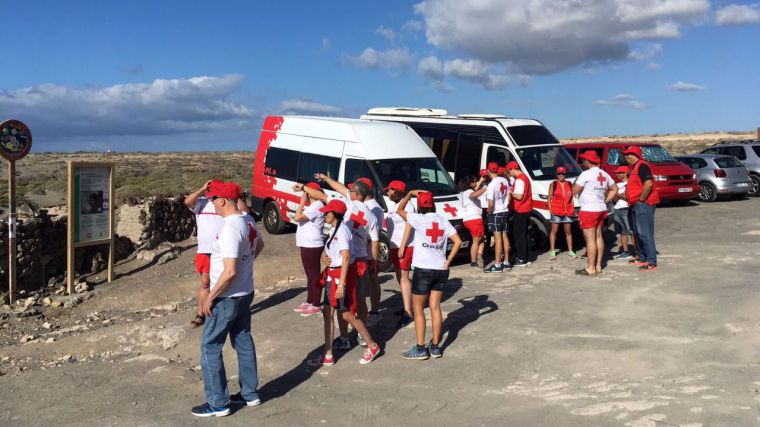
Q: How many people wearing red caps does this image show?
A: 15